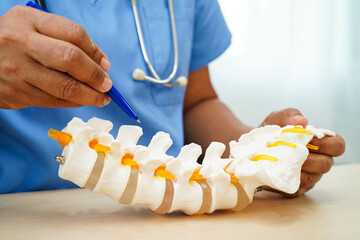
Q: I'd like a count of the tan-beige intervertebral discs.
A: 5